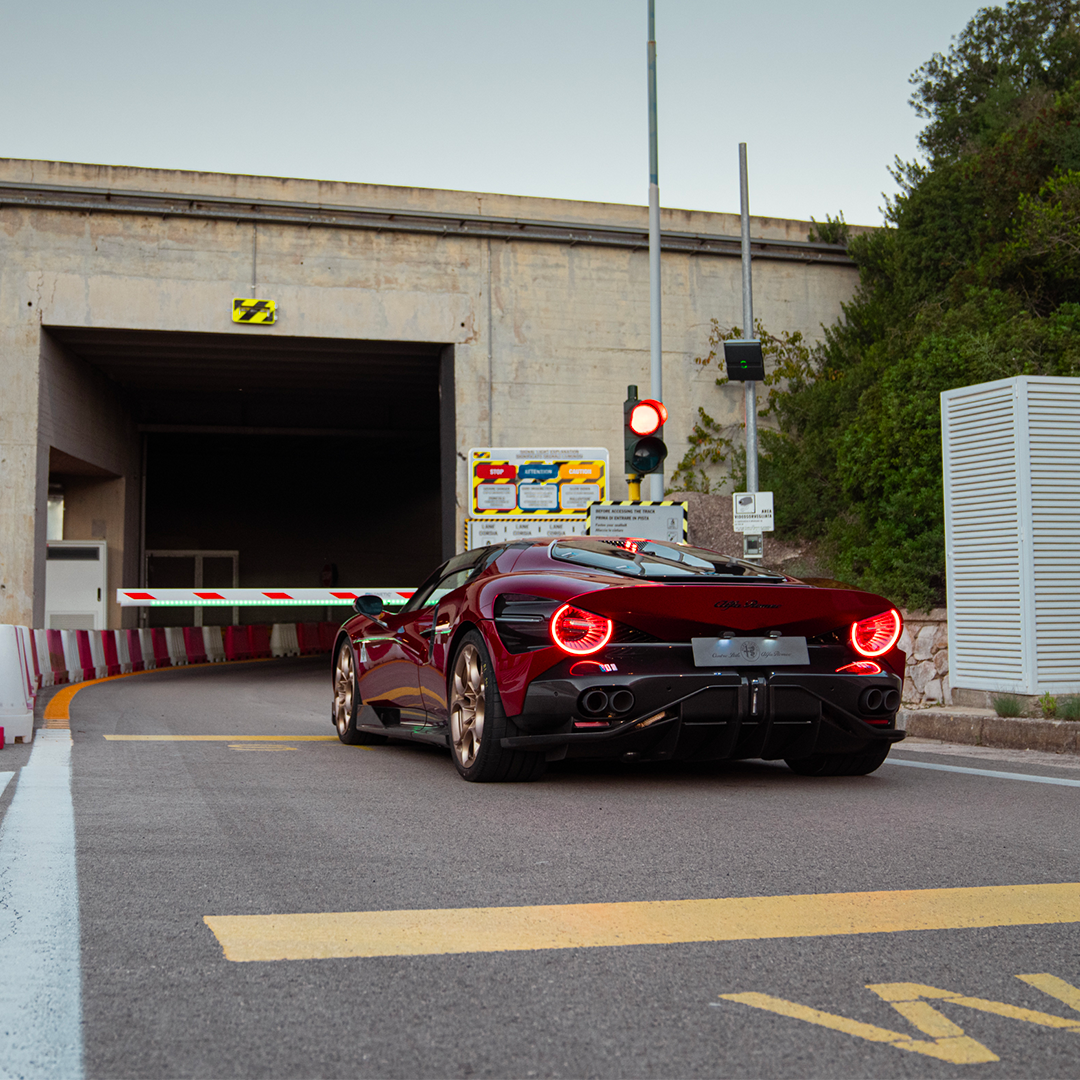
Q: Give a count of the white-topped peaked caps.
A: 0